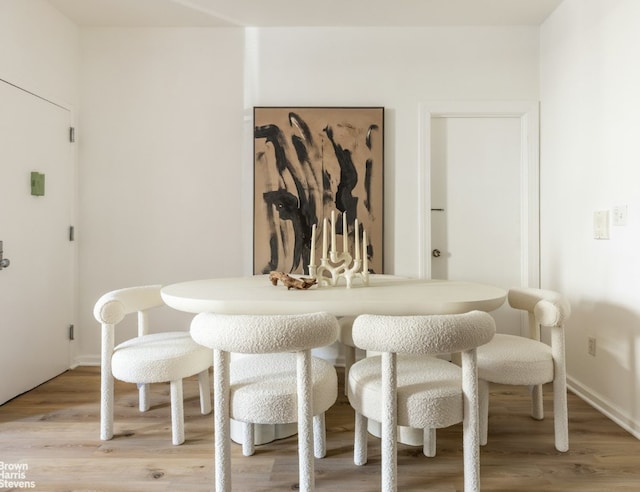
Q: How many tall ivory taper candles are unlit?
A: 6